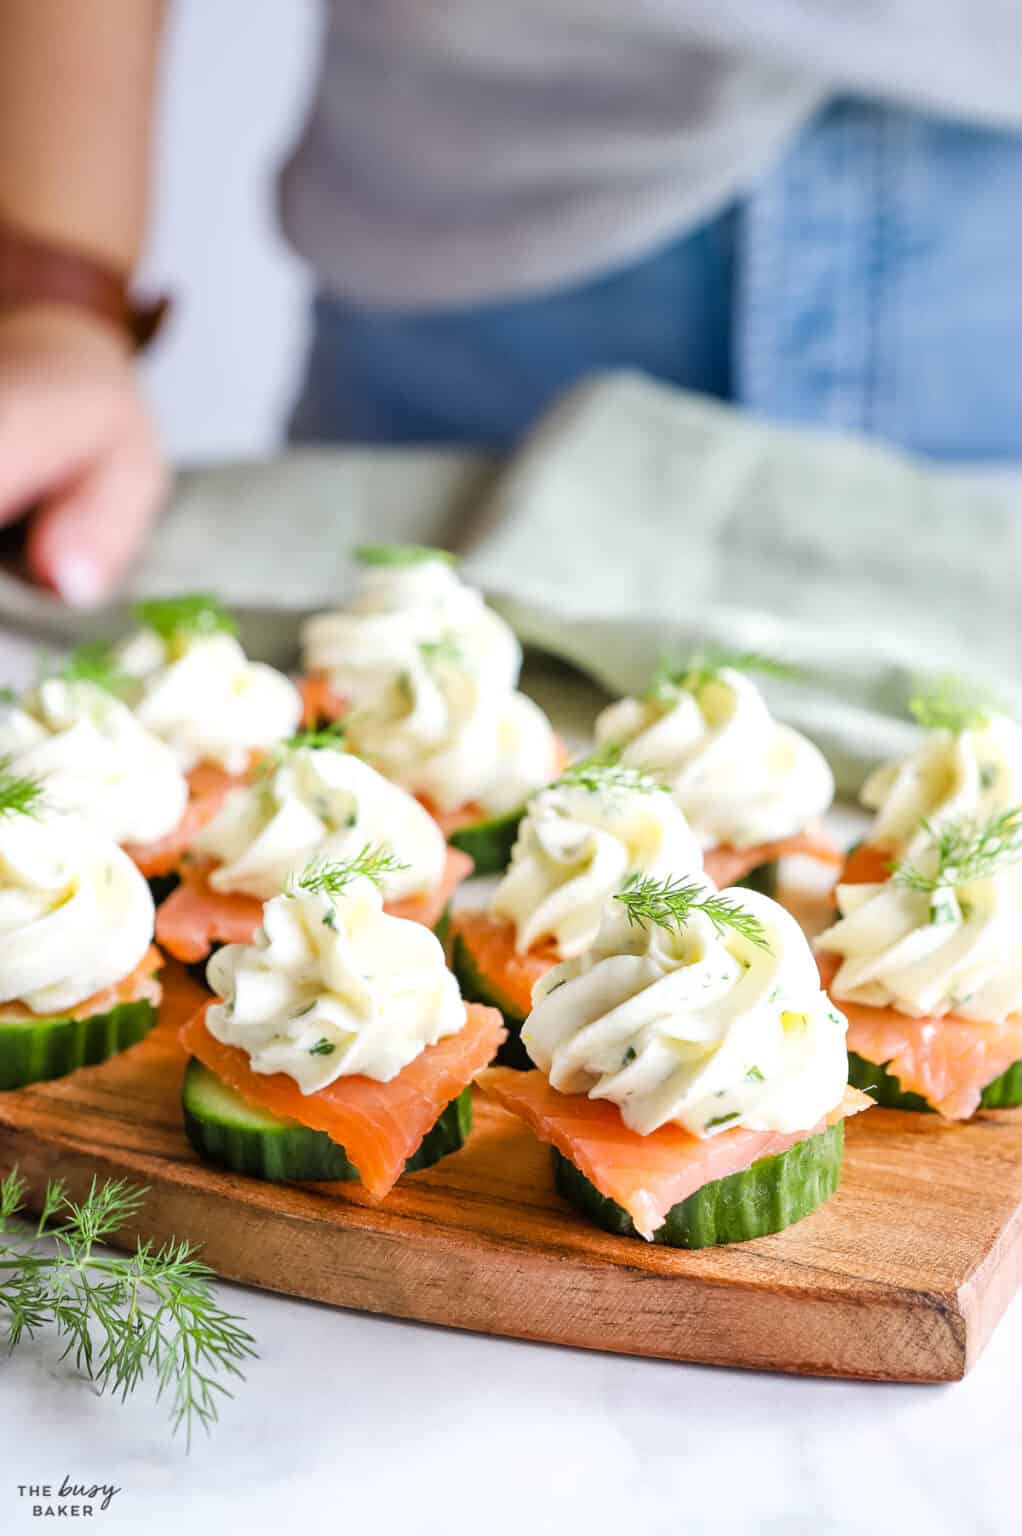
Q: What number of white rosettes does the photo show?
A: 12